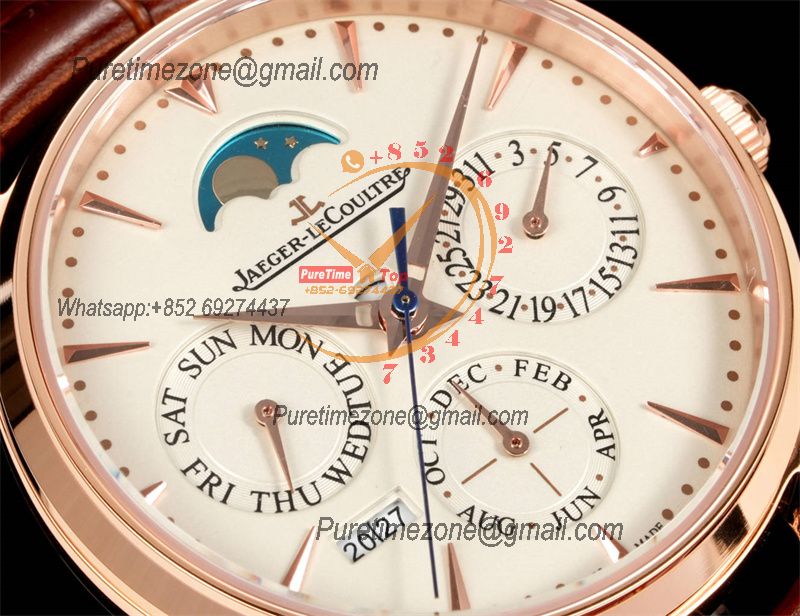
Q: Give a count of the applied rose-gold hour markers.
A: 12